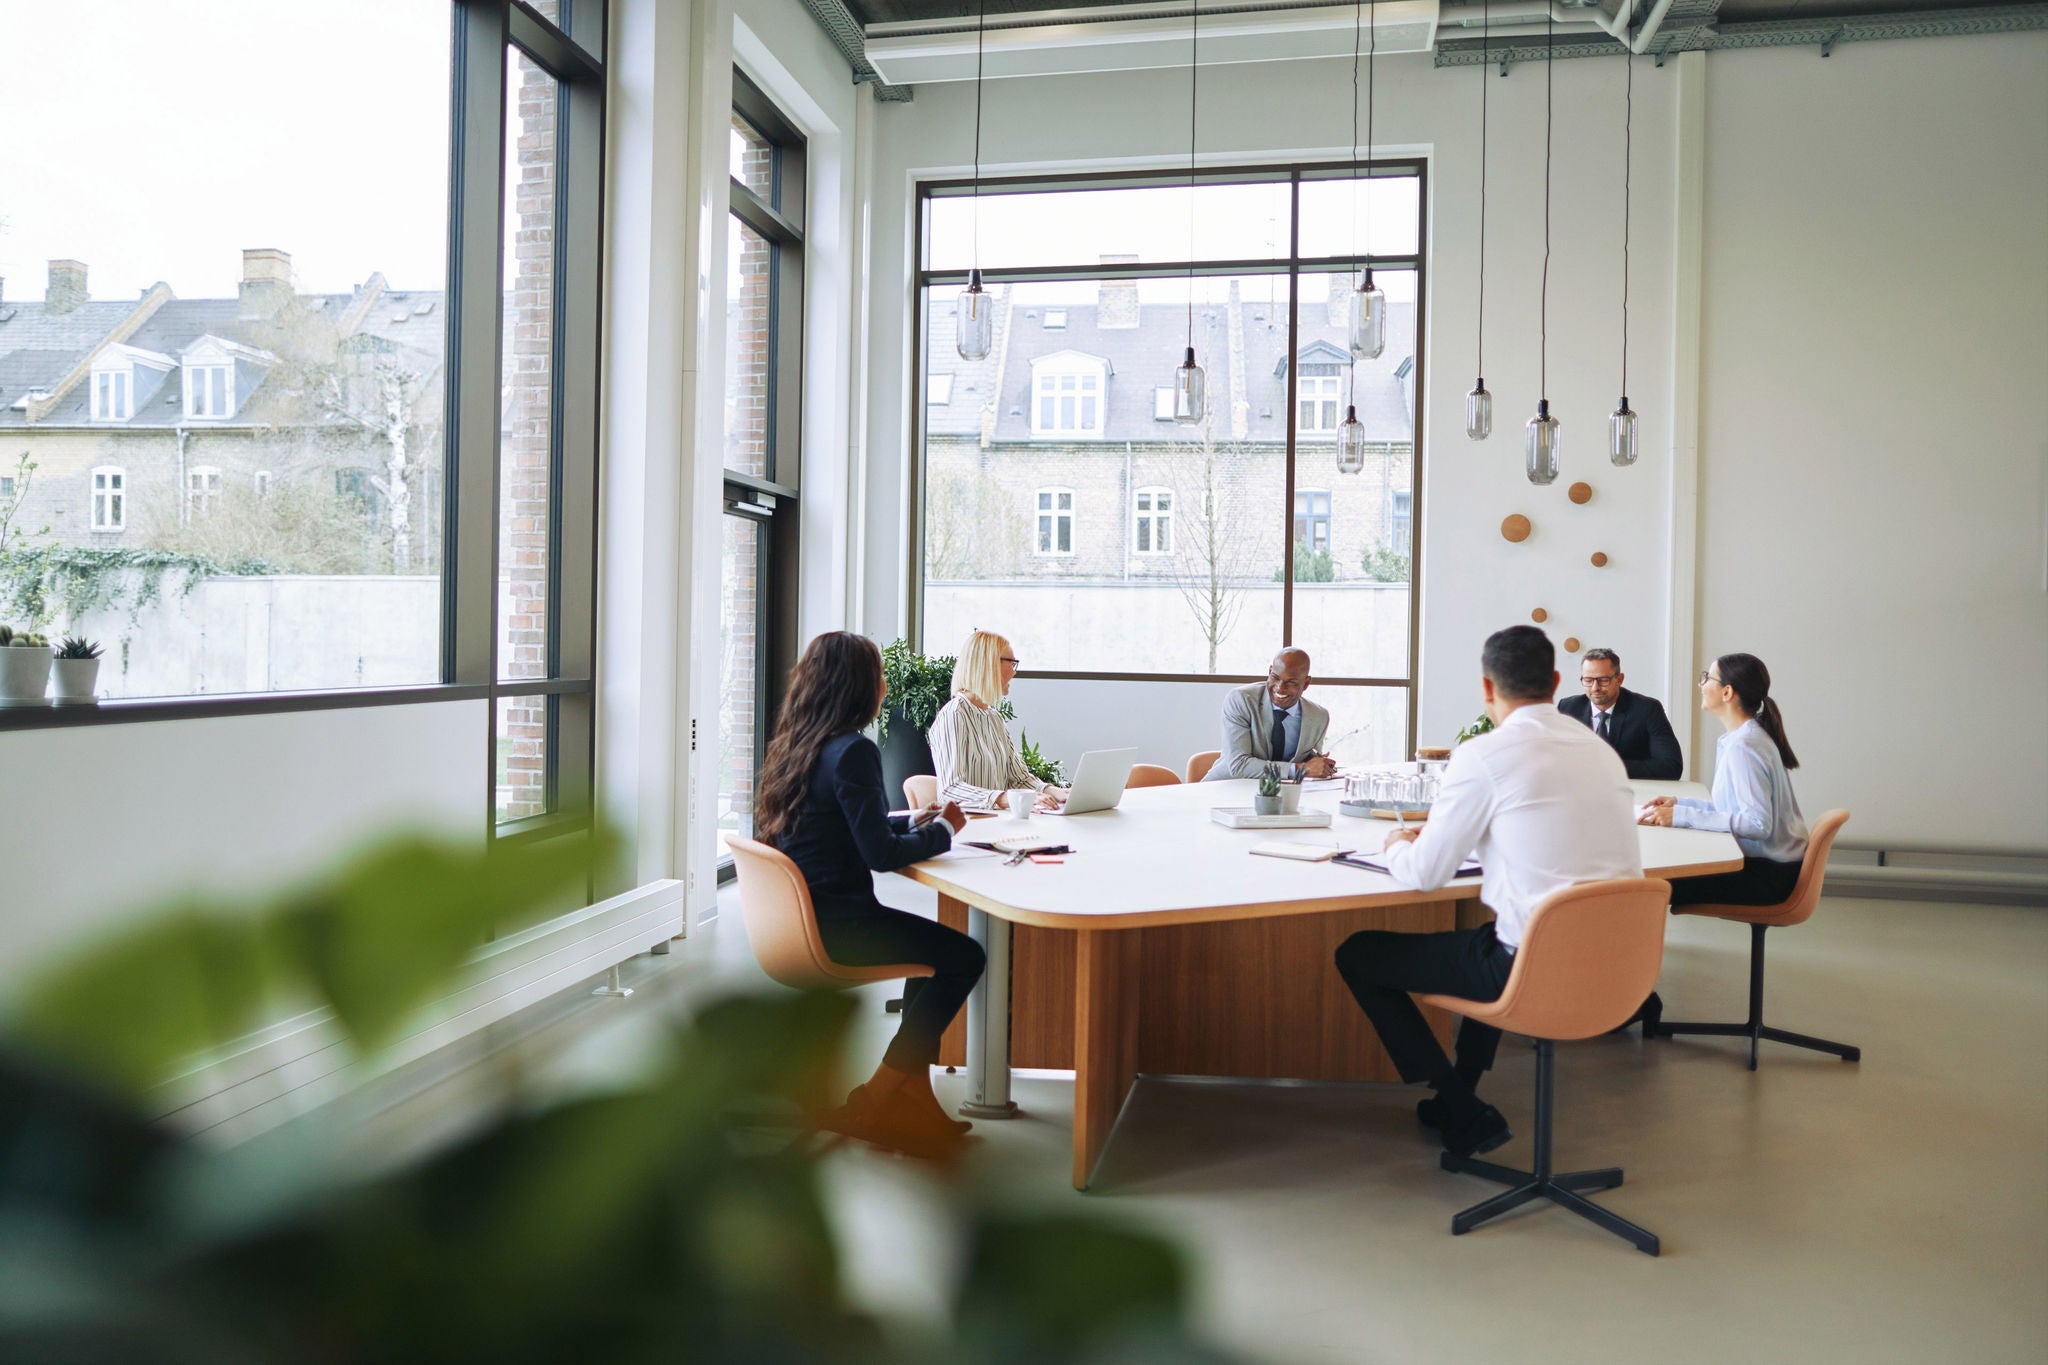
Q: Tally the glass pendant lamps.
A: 7